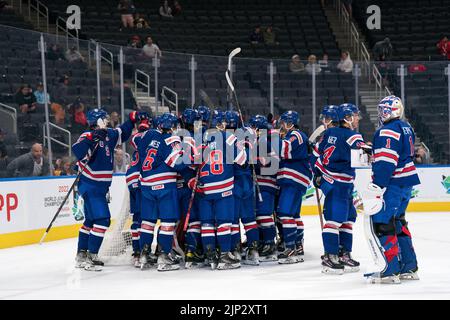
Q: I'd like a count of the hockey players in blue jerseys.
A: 12